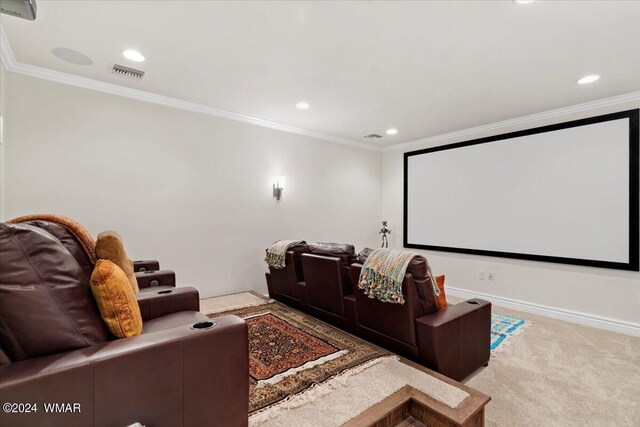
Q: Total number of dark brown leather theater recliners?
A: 6